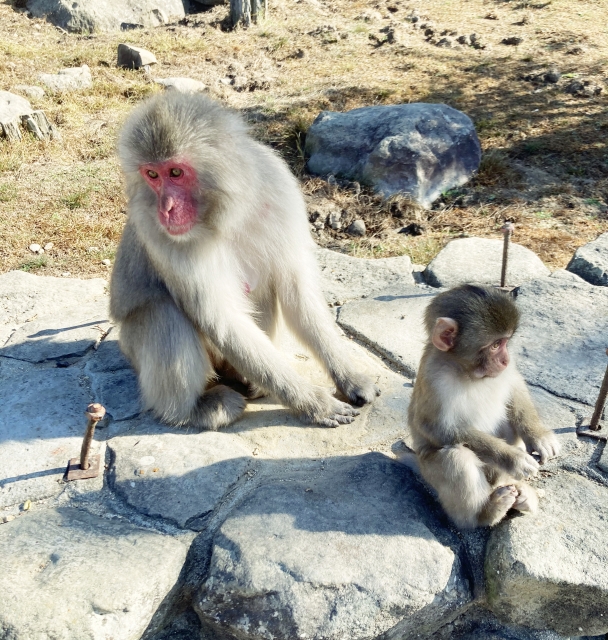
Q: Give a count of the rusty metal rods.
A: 3